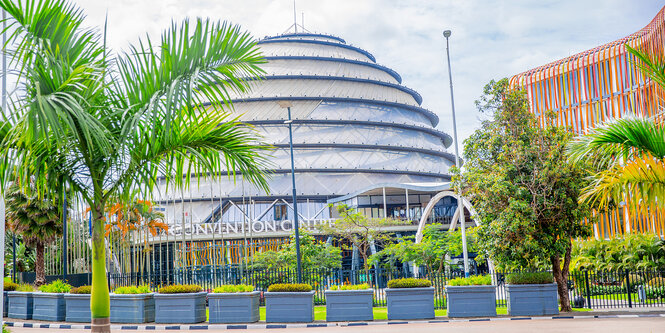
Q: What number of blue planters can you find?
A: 12